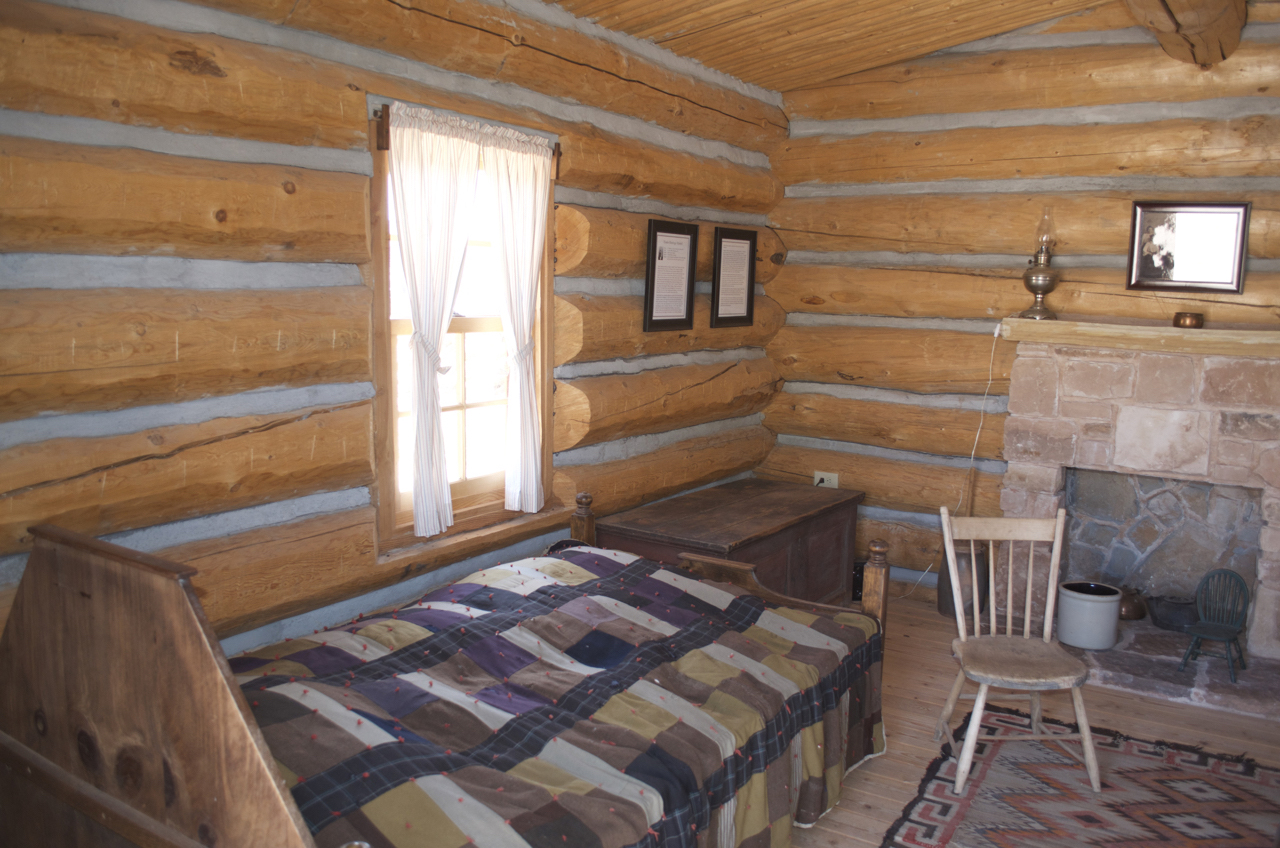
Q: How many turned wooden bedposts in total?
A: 2